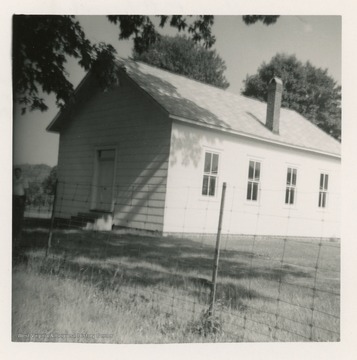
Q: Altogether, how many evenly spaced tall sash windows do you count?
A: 4